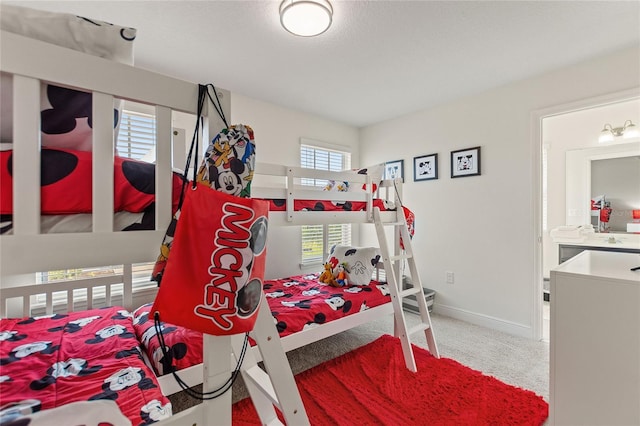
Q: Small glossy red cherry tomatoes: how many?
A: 0